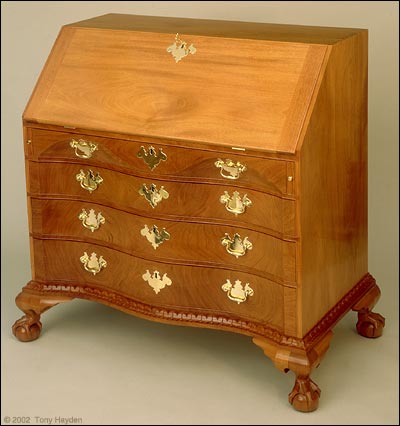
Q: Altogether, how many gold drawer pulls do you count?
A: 8